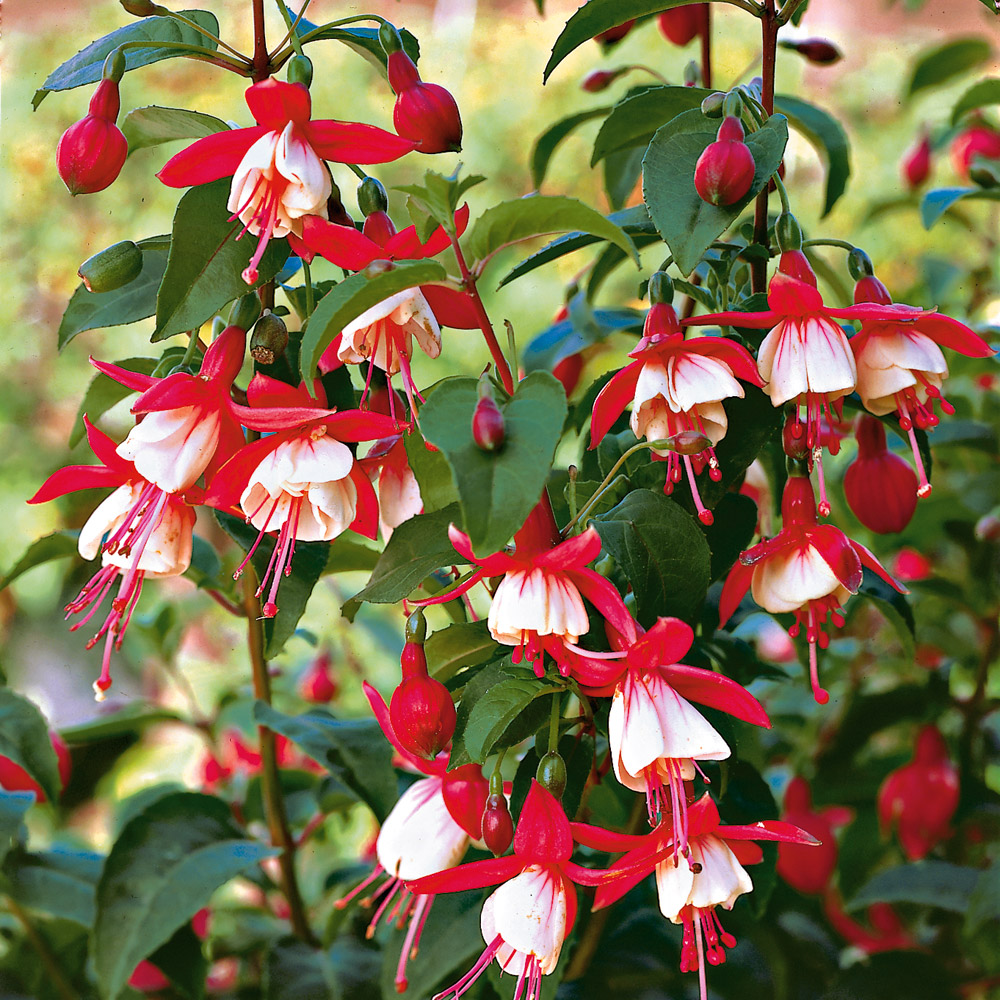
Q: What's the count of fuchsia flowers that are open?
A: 15